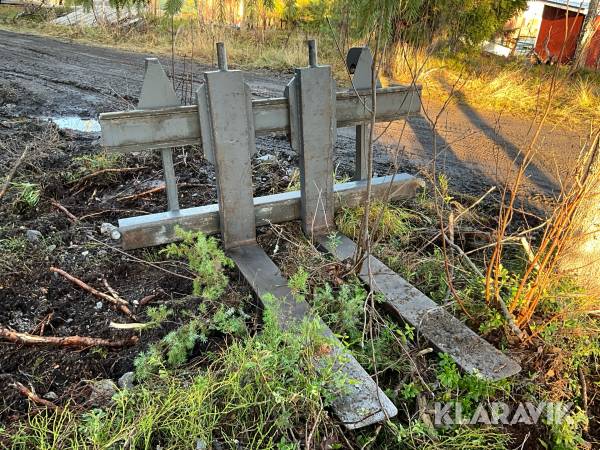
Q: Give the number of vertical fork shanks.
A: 2